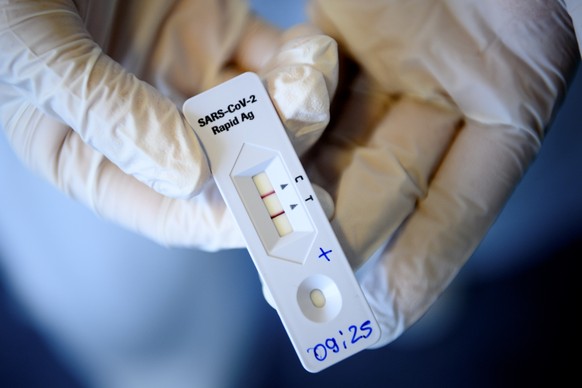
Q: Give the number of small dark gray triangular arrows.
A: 2